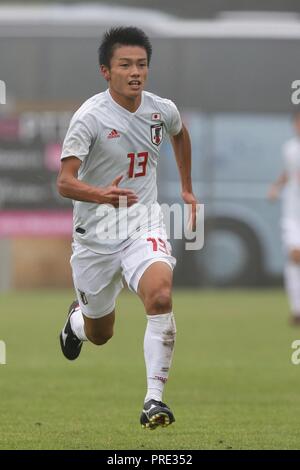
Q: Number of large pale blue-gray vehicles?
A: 1